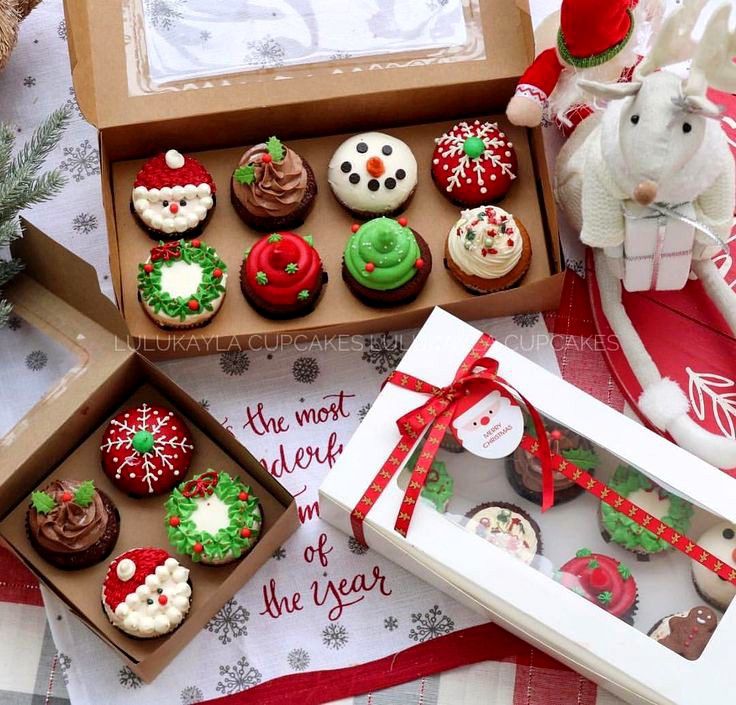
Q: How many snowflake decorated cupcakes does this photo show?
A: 2